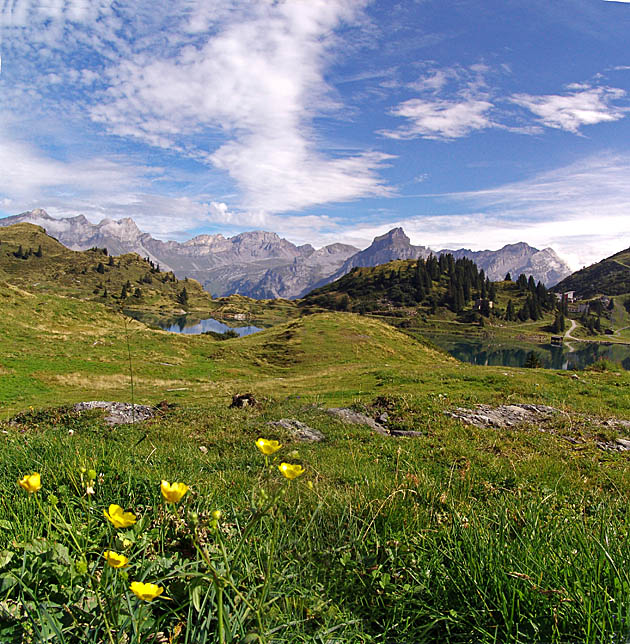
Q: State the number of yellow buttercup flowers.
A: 7